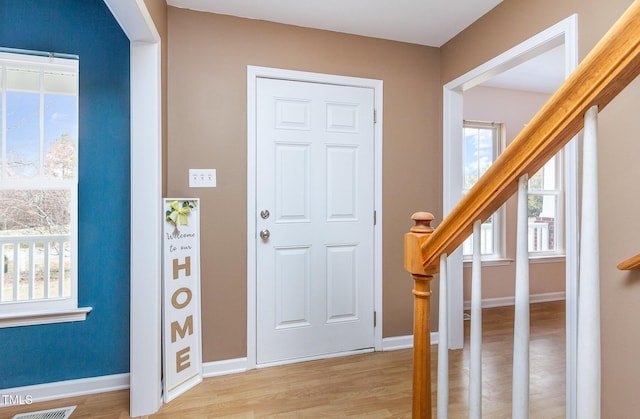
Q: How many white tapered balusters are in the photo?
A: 4